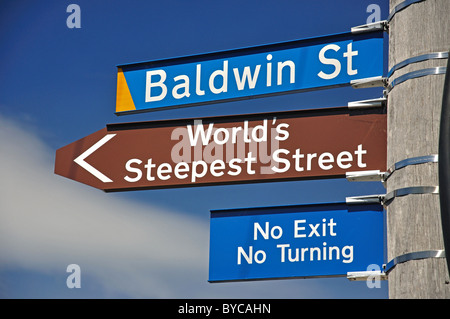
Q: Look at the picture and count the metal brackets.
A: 6